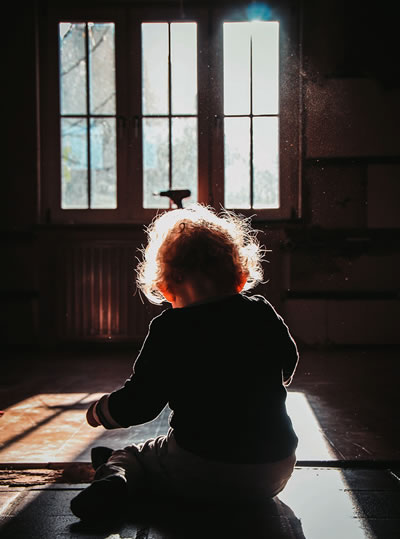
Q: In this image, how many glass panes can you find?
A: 12